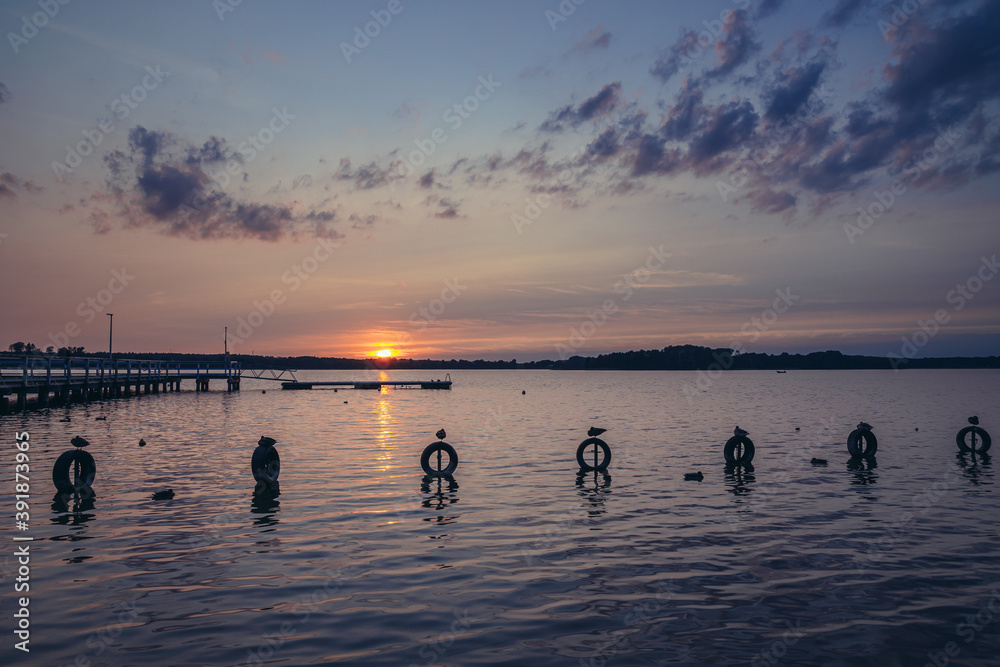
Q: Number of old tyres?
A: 7